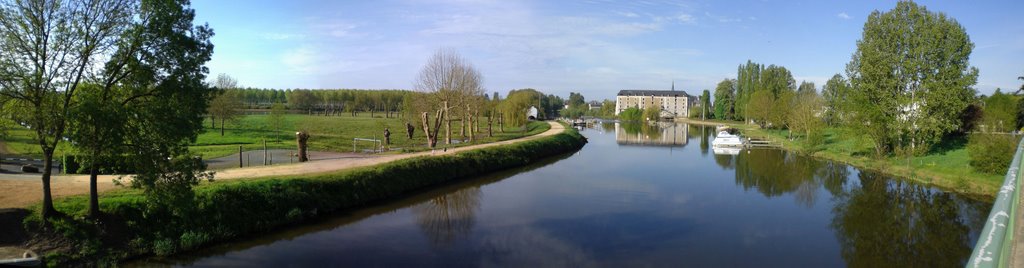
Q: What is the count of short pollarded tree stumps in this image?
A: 3